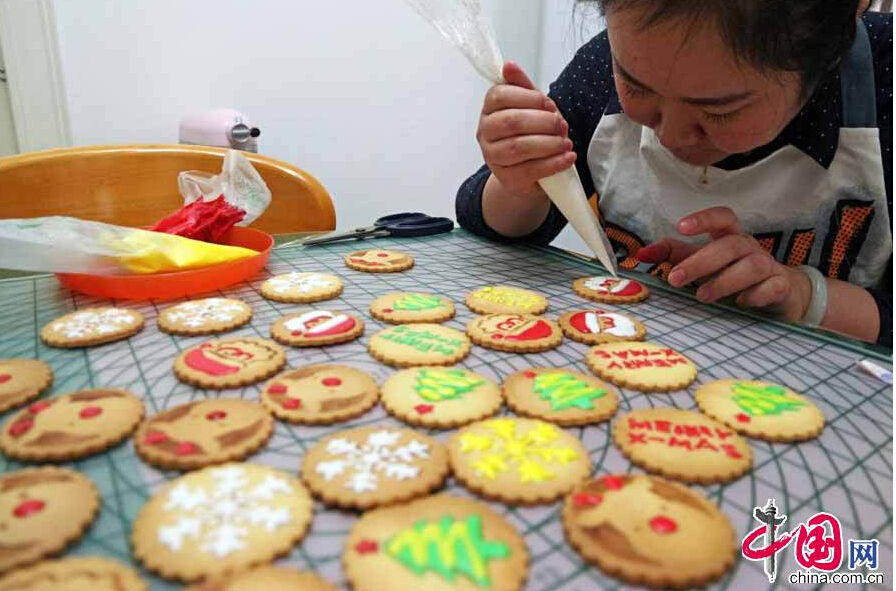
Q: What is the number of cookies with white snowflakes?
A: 5